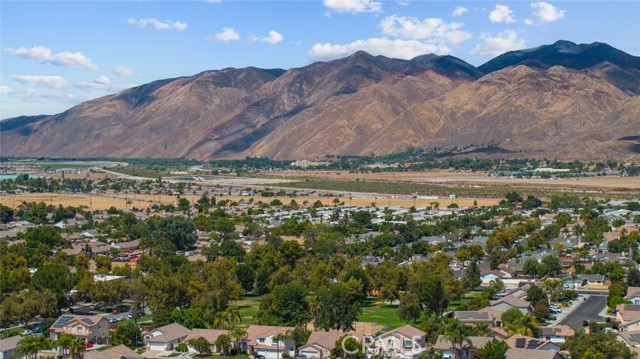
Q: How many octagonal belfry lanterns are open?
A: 0